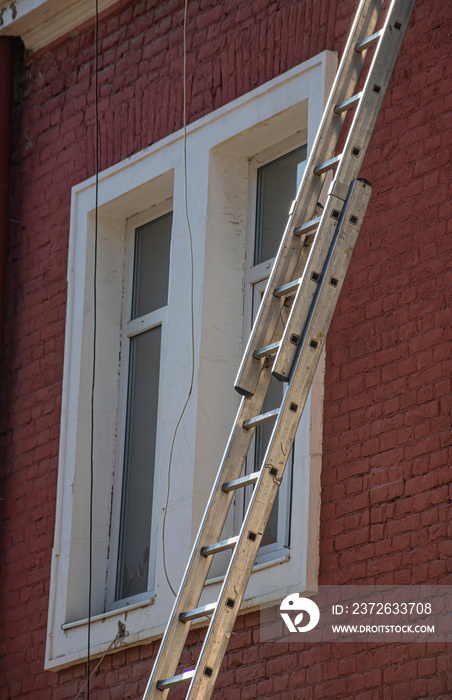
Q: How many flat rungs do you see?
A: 11